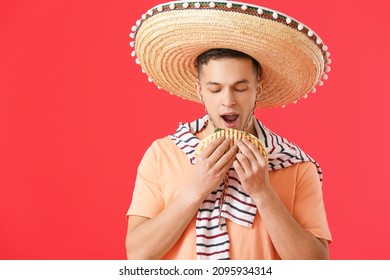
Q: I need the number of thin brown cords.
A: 2